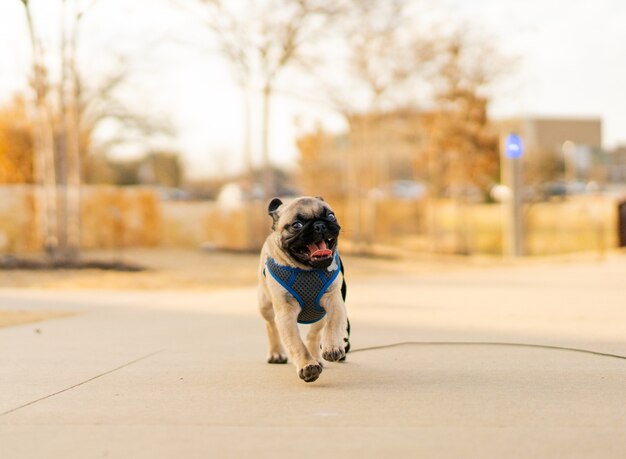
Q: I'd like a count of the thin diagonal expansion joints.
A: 1